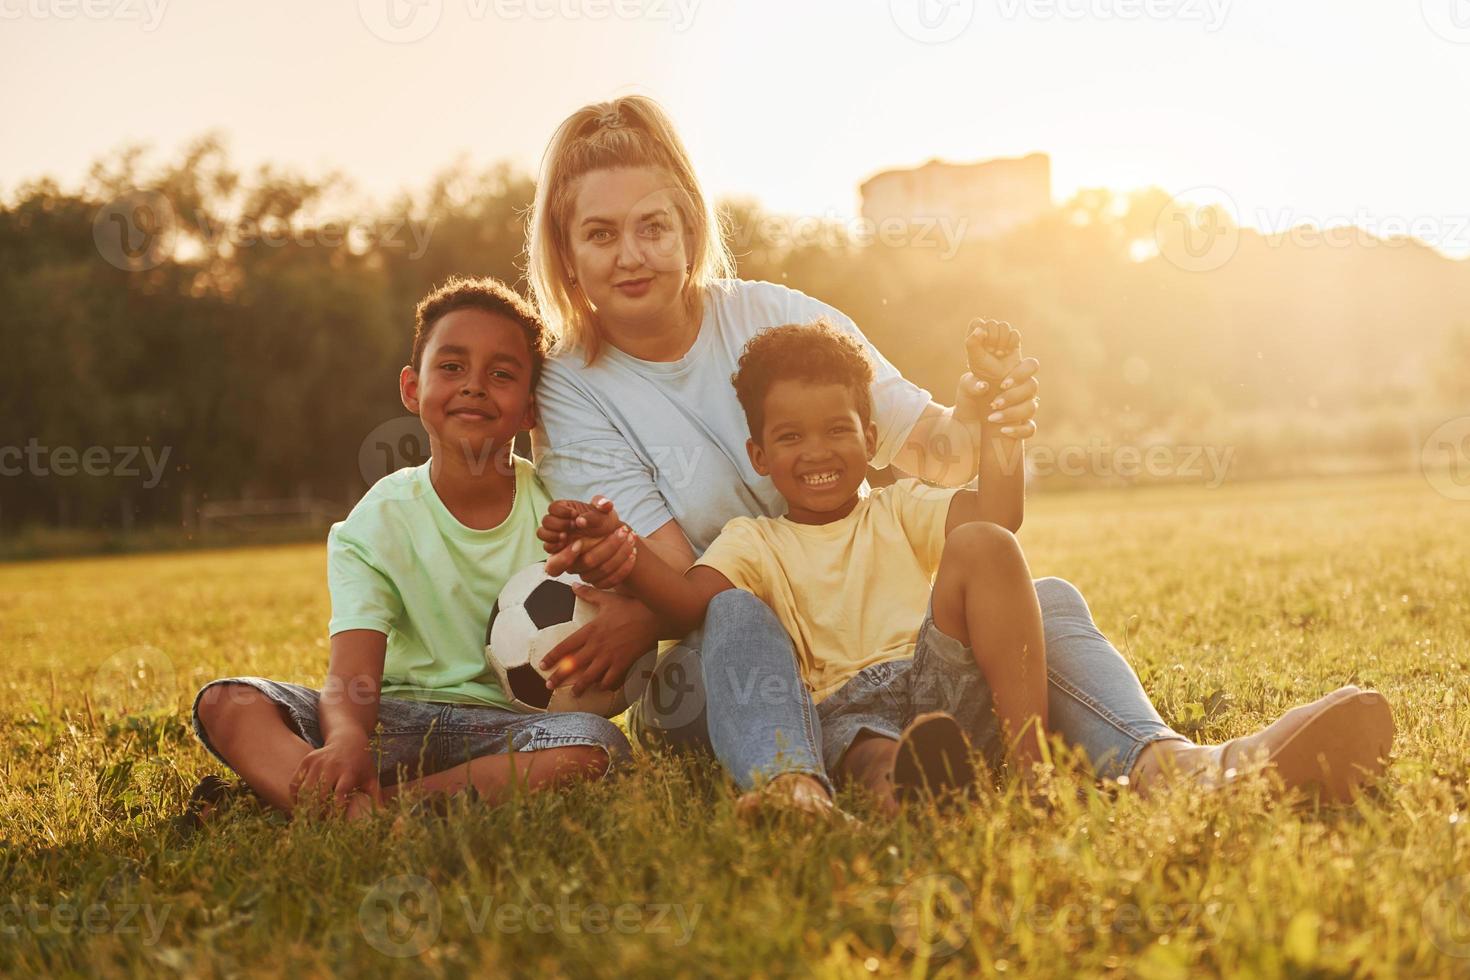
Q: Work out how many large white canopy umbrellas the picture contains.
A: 0